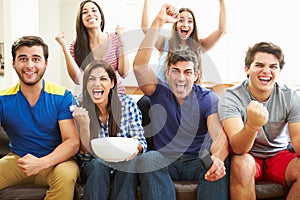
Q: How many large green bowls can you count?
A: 0